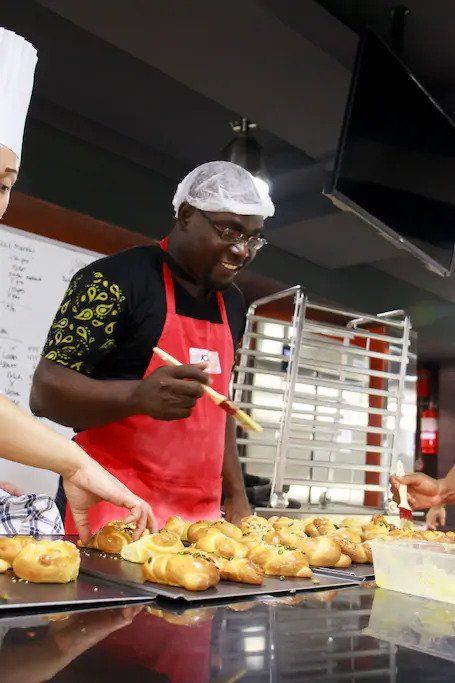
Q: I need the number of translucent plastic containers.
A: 1